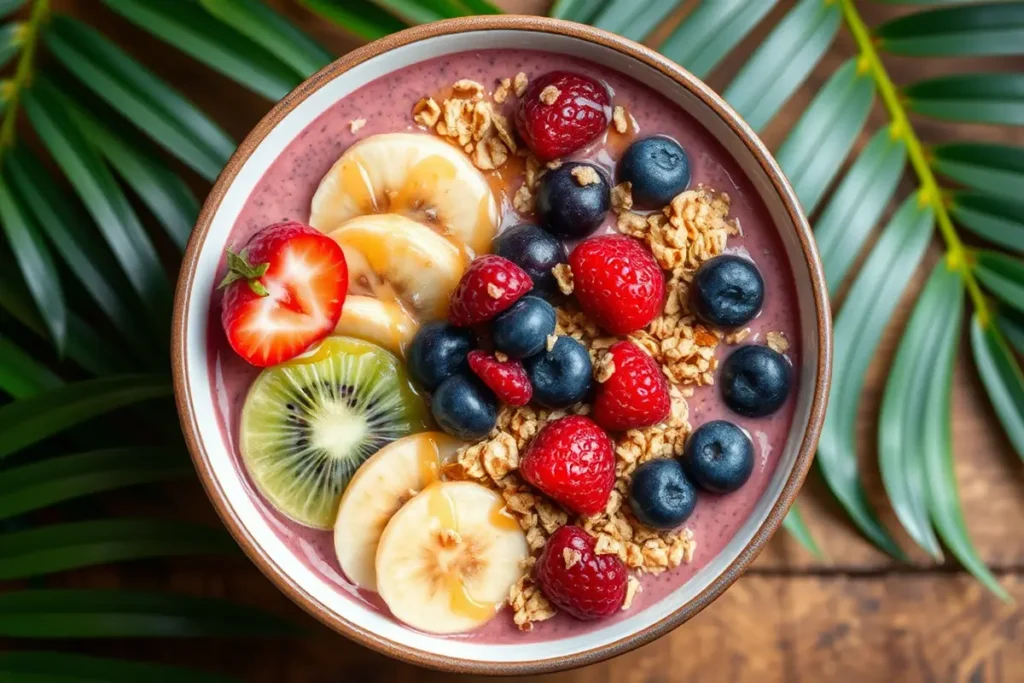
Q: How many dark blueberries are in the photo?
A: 11